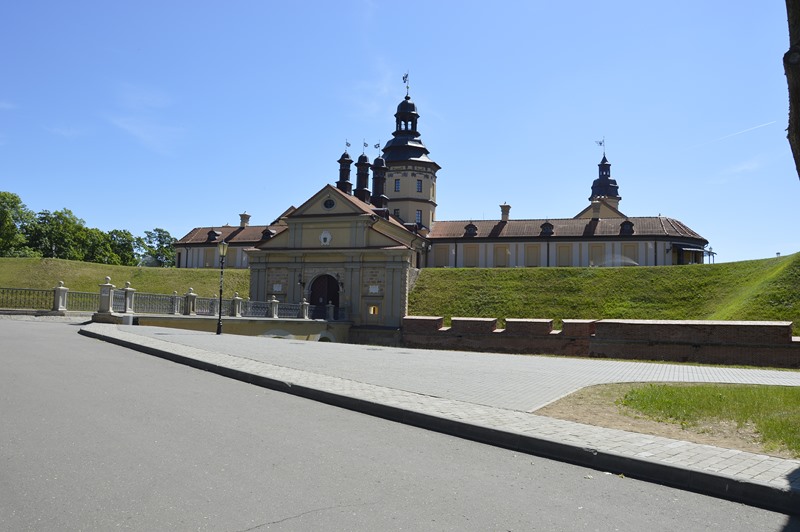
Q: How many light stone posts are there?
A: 11